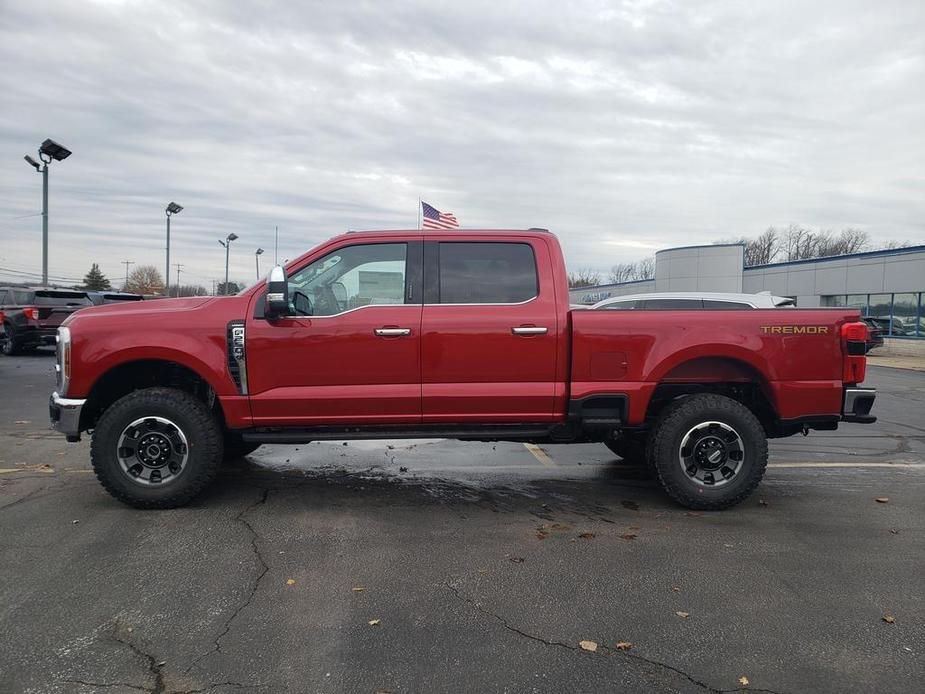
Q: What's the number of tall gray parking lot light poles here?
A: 4